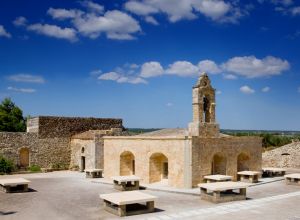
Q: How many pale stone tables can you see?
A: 9